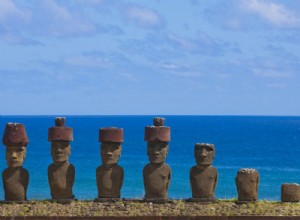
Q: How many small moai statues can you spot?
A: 2